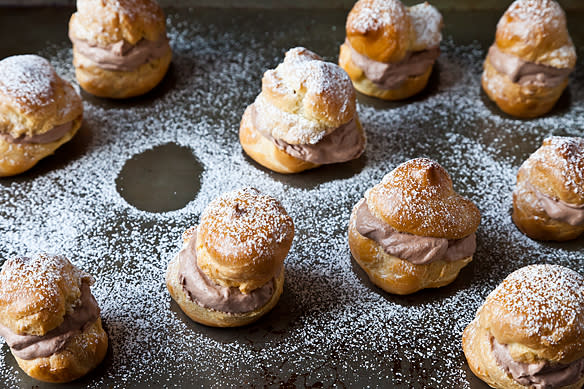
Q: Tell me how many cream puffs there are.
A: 10